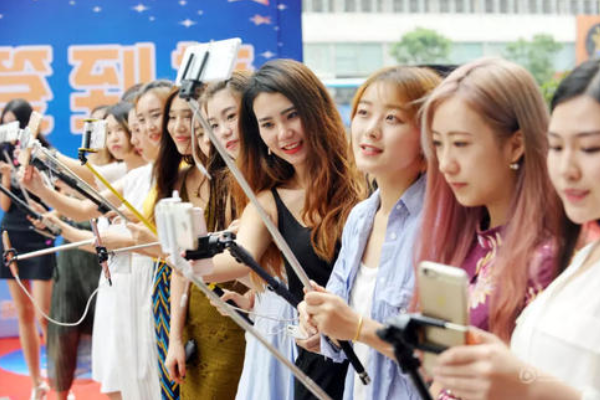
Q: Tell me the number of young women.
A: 12